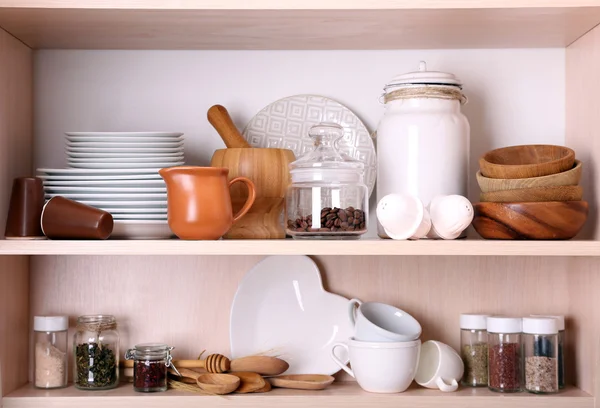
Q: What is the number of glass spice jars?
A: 7